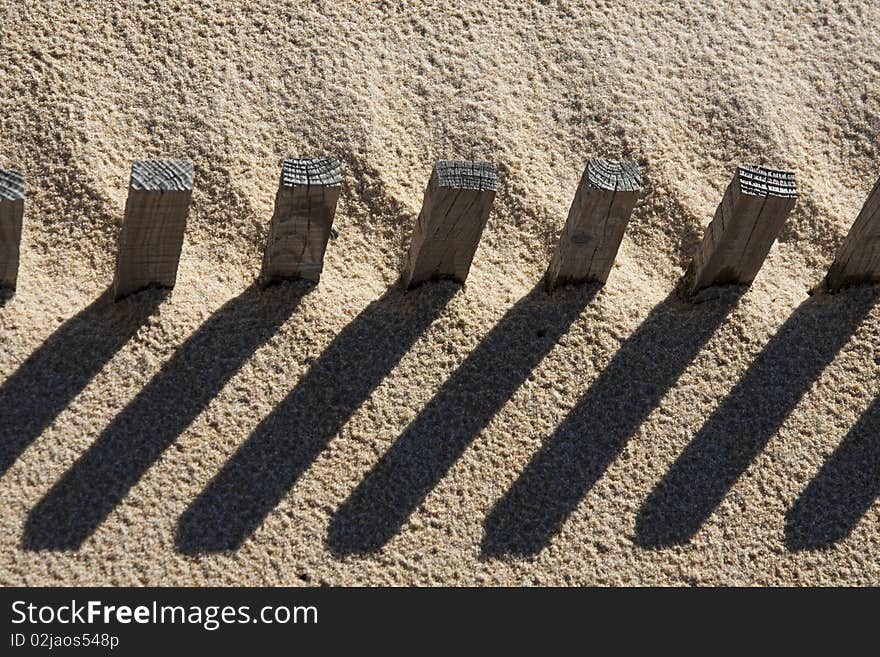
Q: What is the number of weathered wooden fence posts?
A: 7